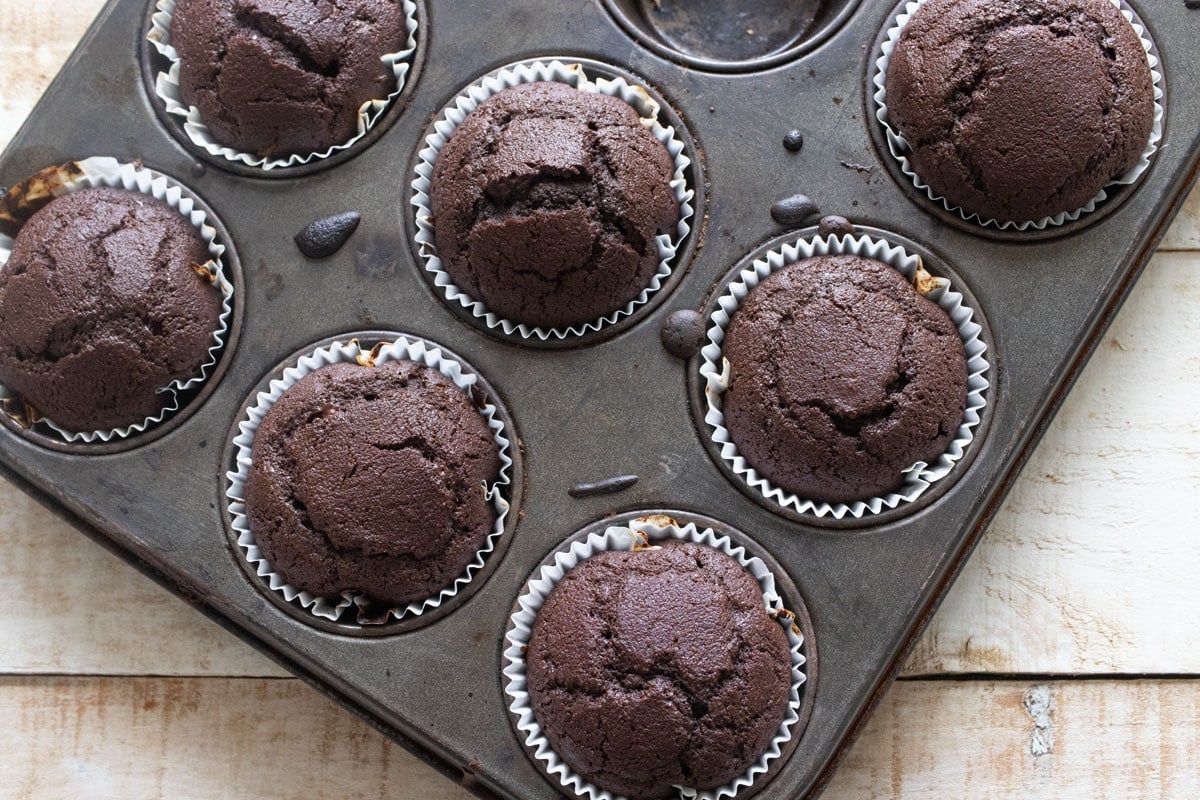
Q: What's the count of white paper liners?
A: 7